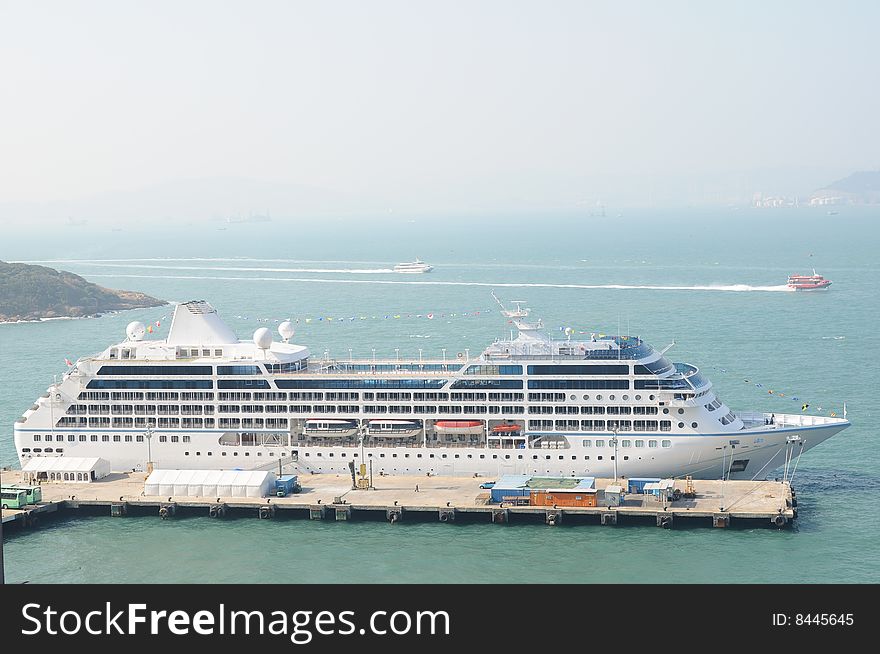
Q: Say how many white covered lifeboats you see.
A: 2